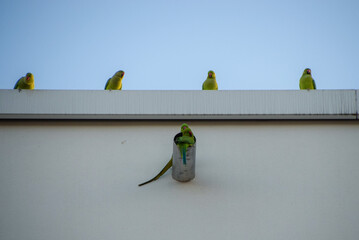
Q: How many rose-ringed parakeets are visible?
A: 6